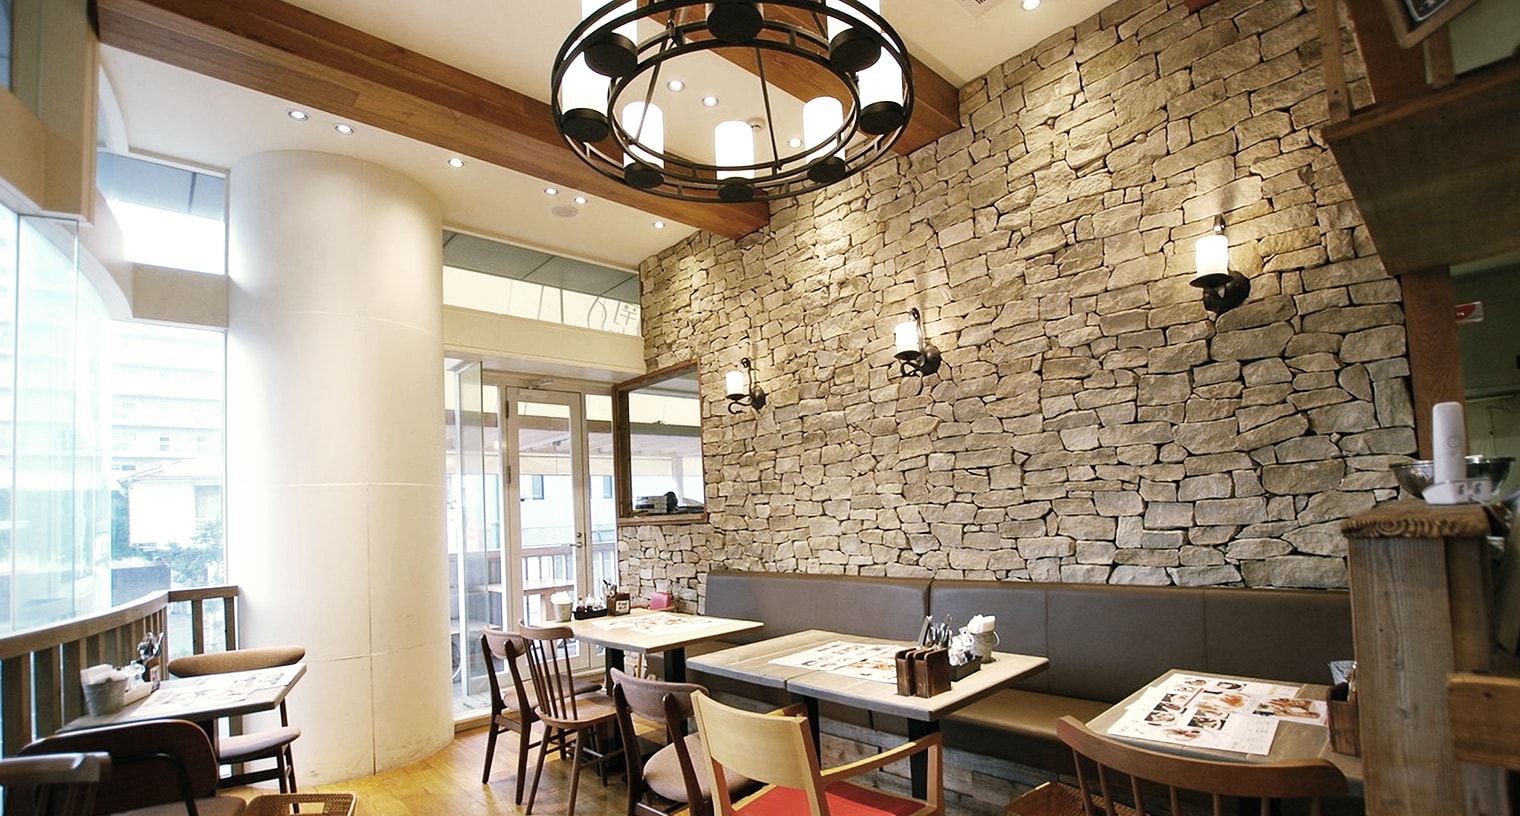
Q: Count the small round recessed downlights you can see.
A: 10